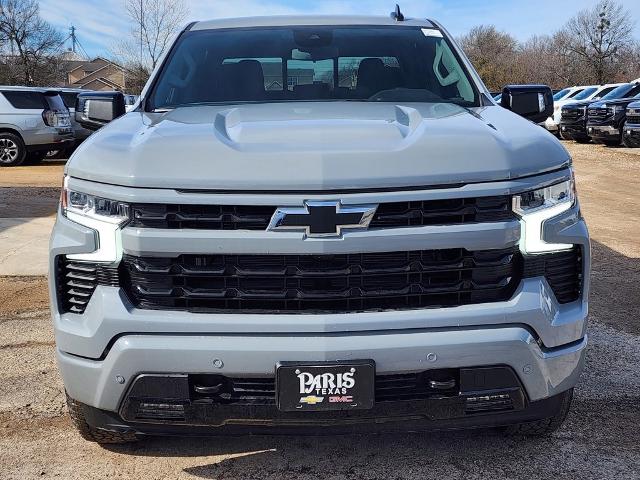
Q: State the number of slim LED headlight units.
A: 2